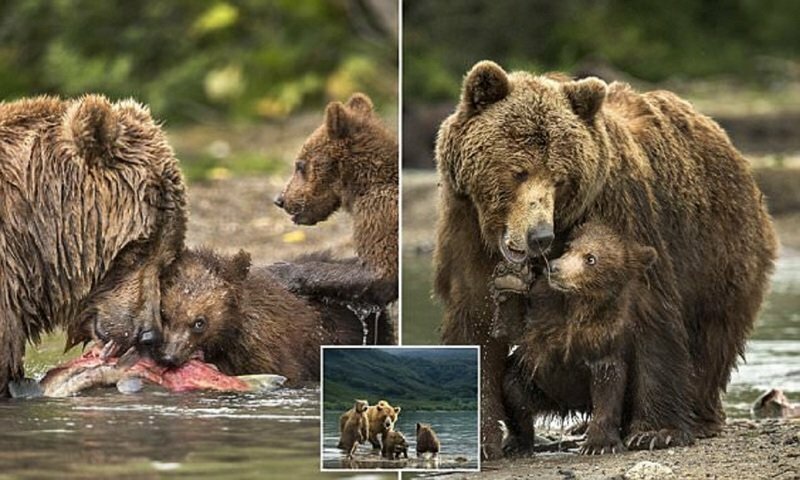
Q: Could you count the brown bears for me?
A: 9